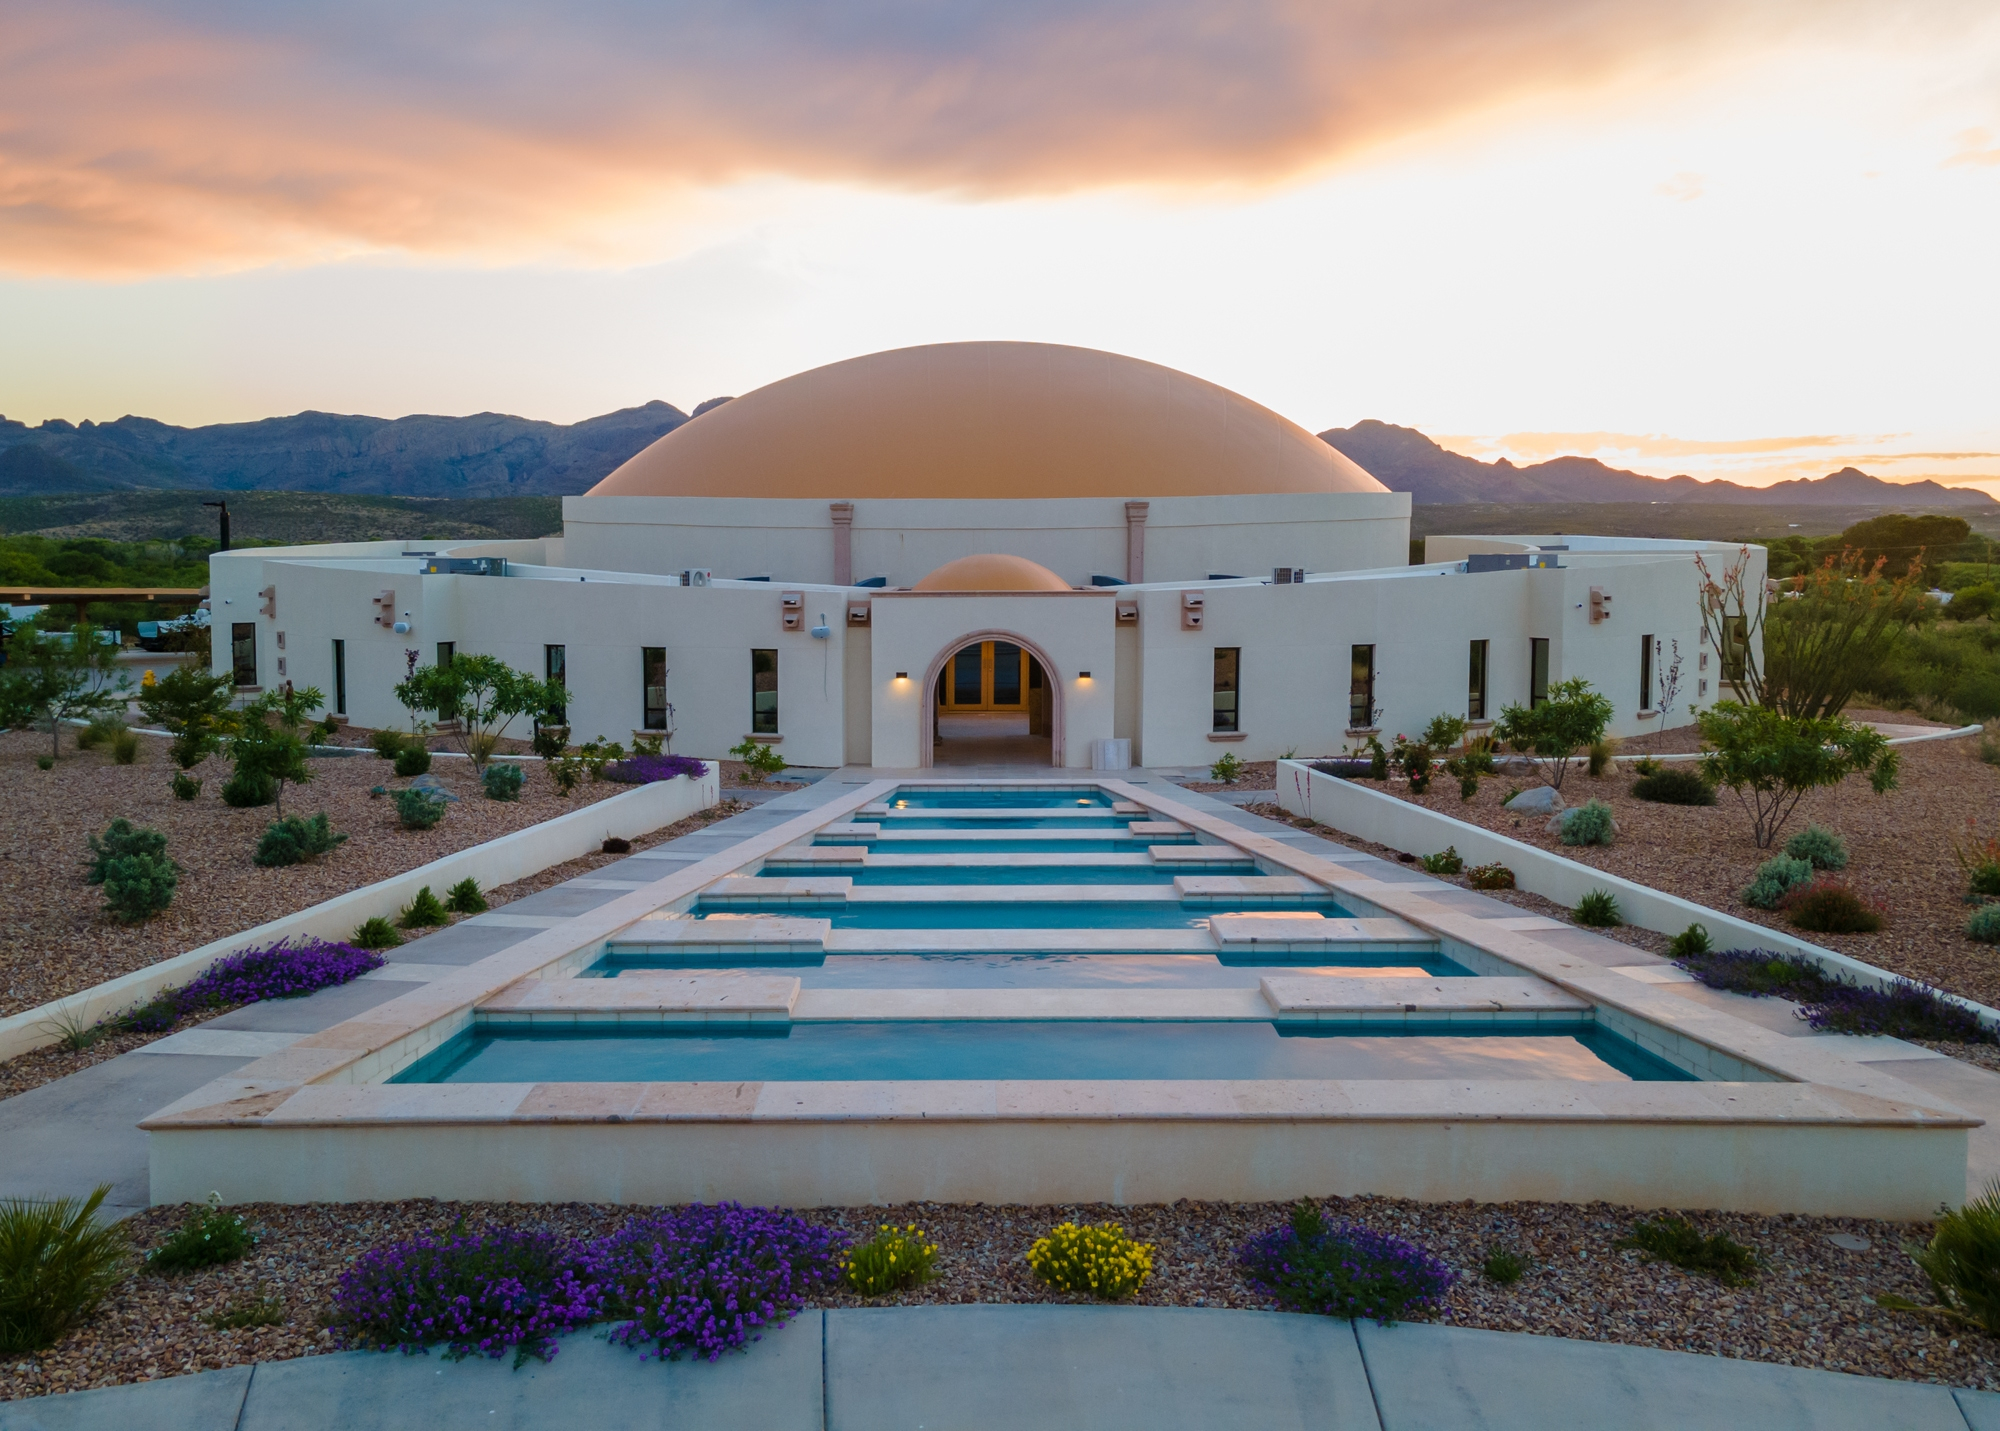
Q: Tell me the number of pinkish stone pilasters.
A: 2